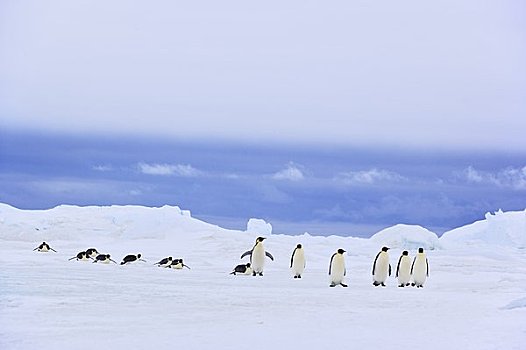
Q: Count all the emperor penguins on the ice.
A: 14